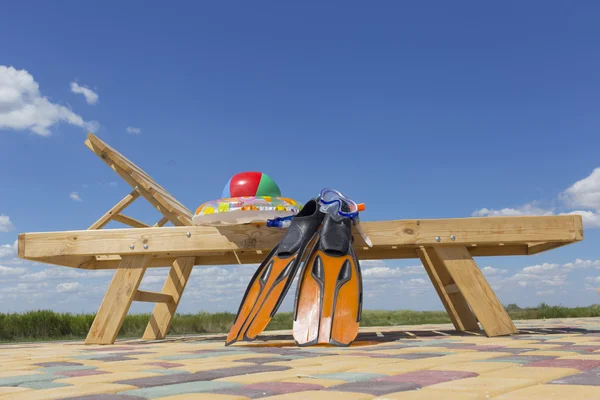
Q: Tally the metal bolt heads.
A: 6